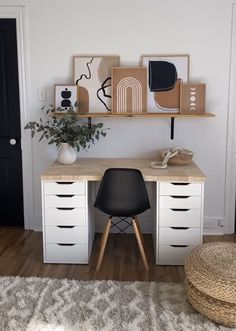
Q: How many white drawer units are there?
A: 2